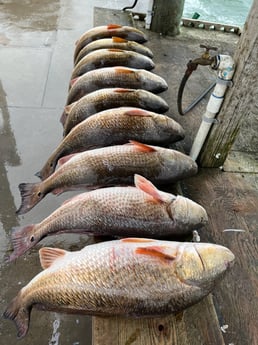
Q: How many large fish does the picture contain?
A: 9